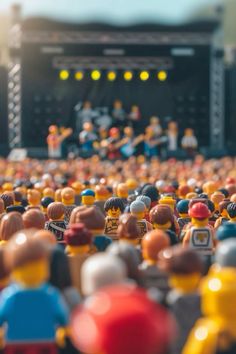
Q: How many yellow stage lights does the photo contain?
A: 7